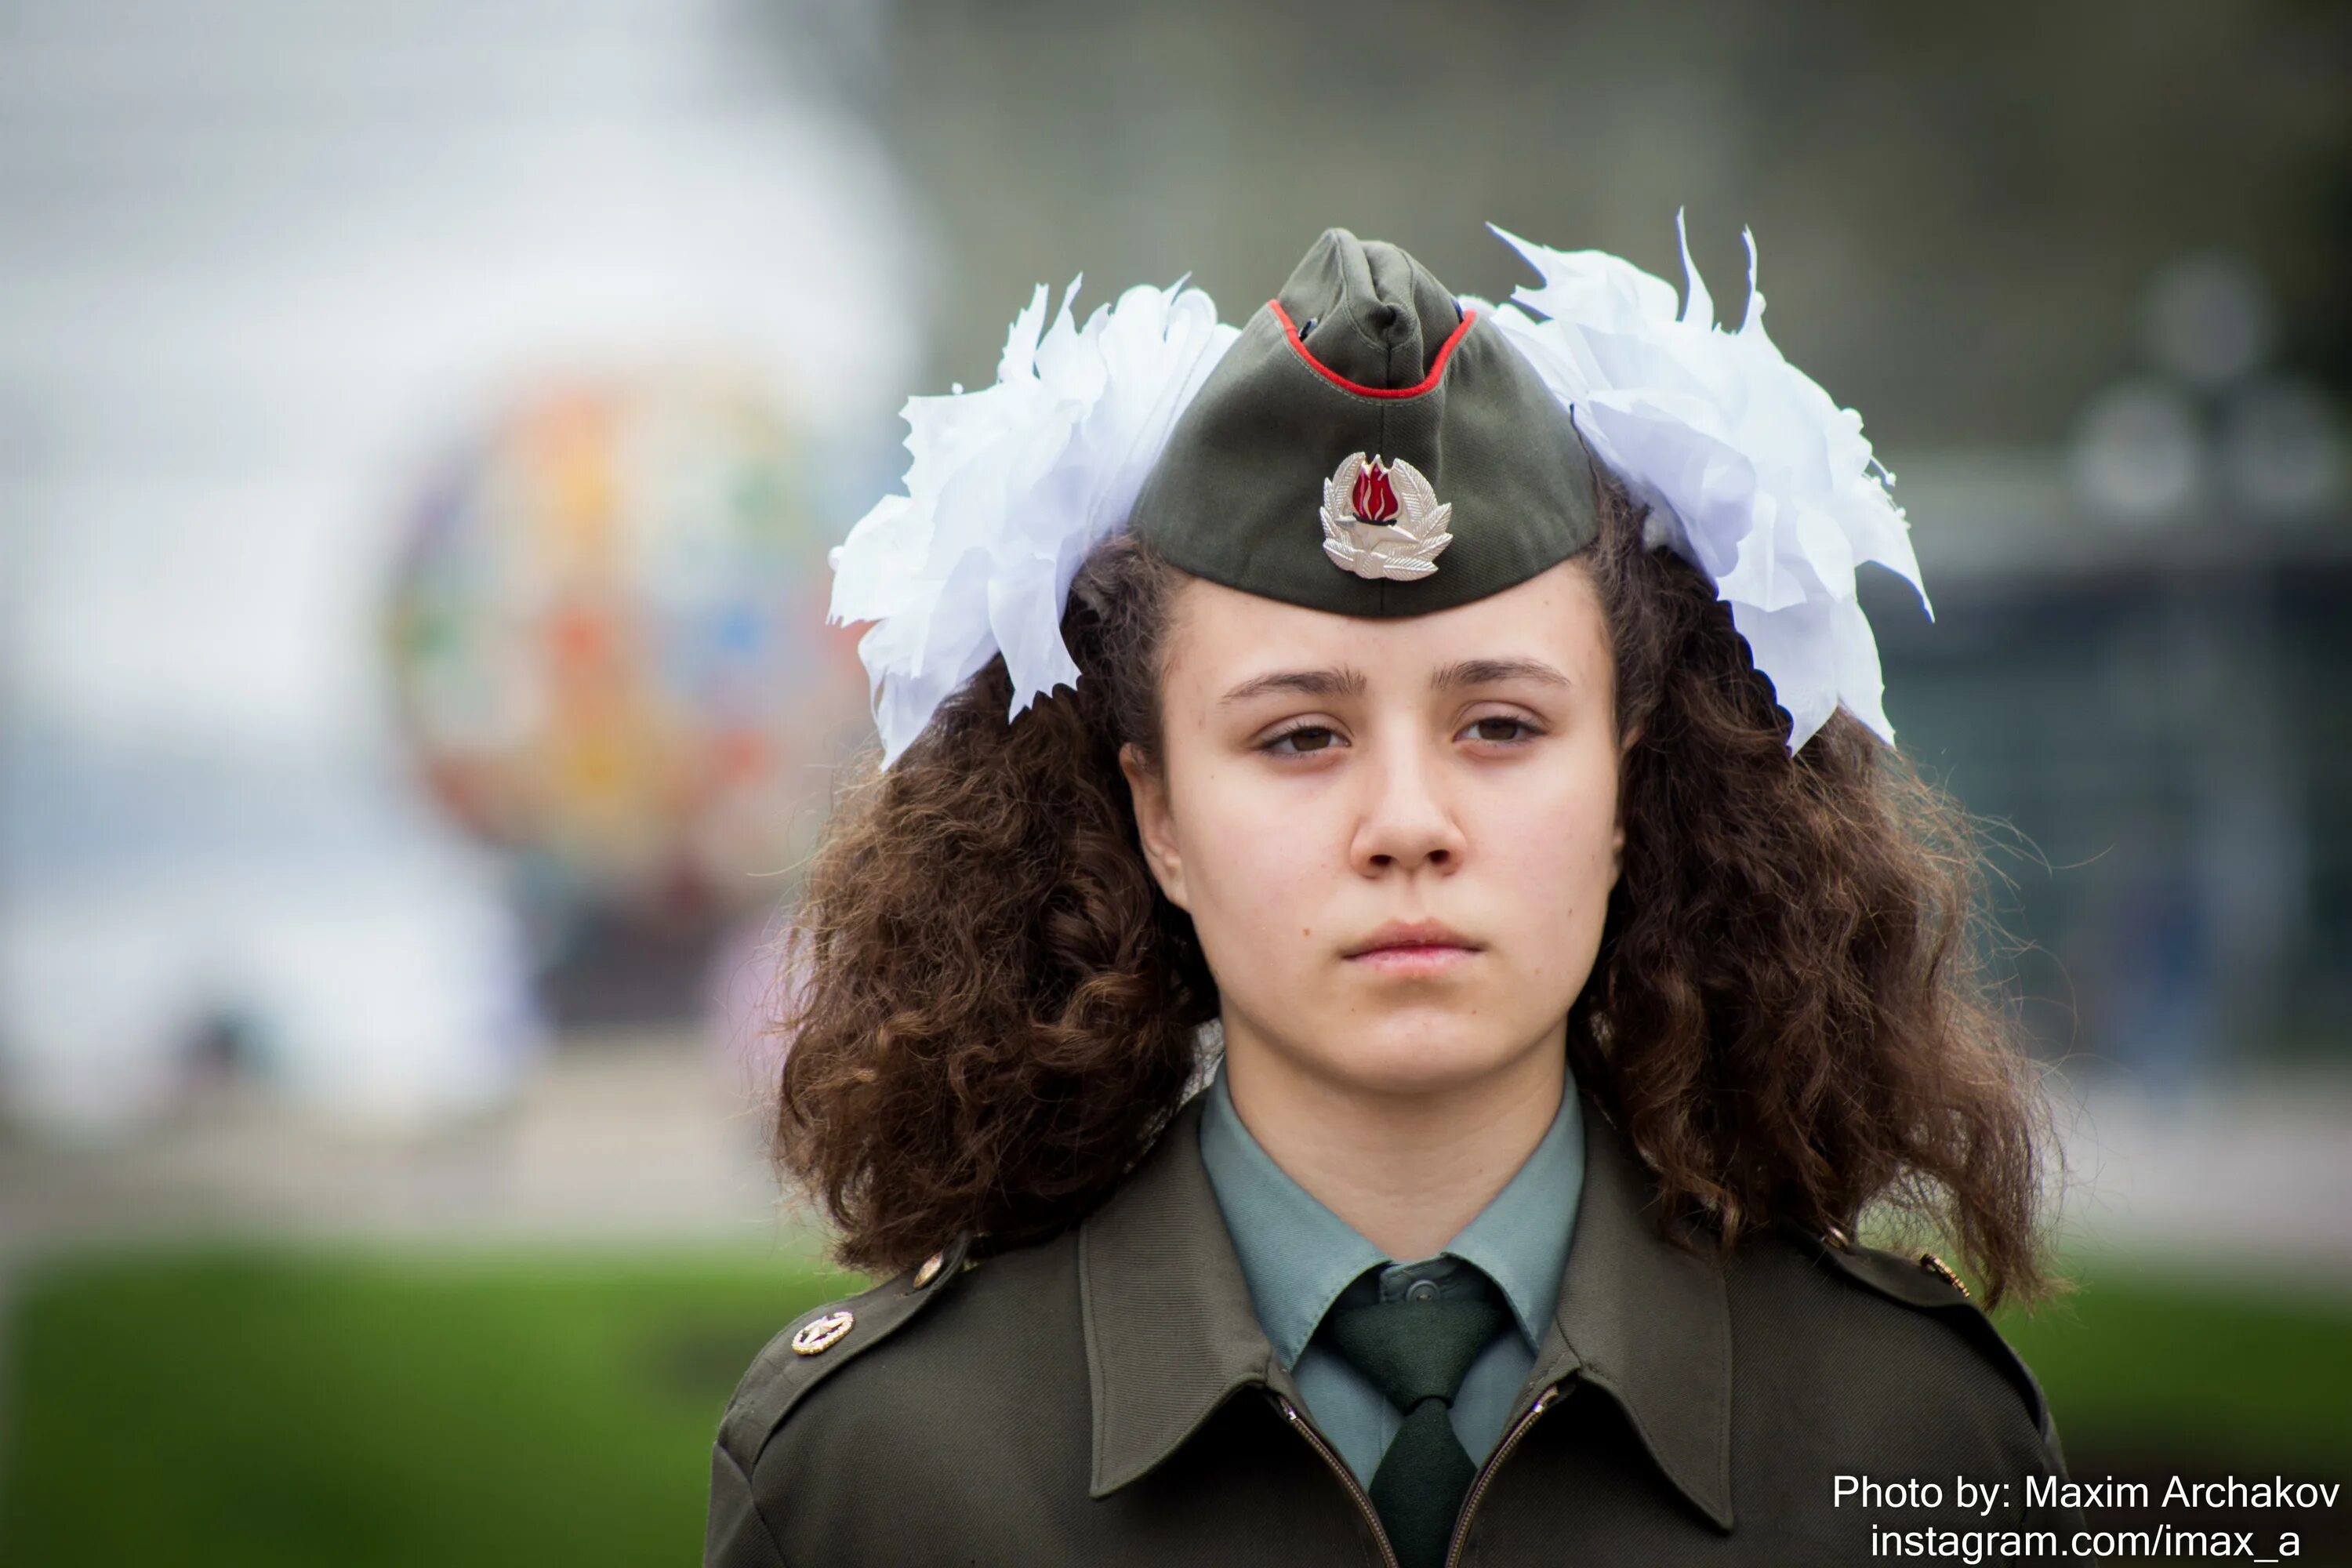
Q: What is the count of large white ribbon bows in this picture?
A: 2